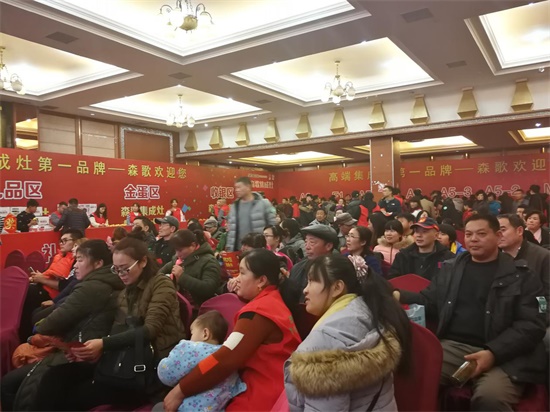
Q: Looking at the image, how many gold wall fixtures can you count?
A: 10